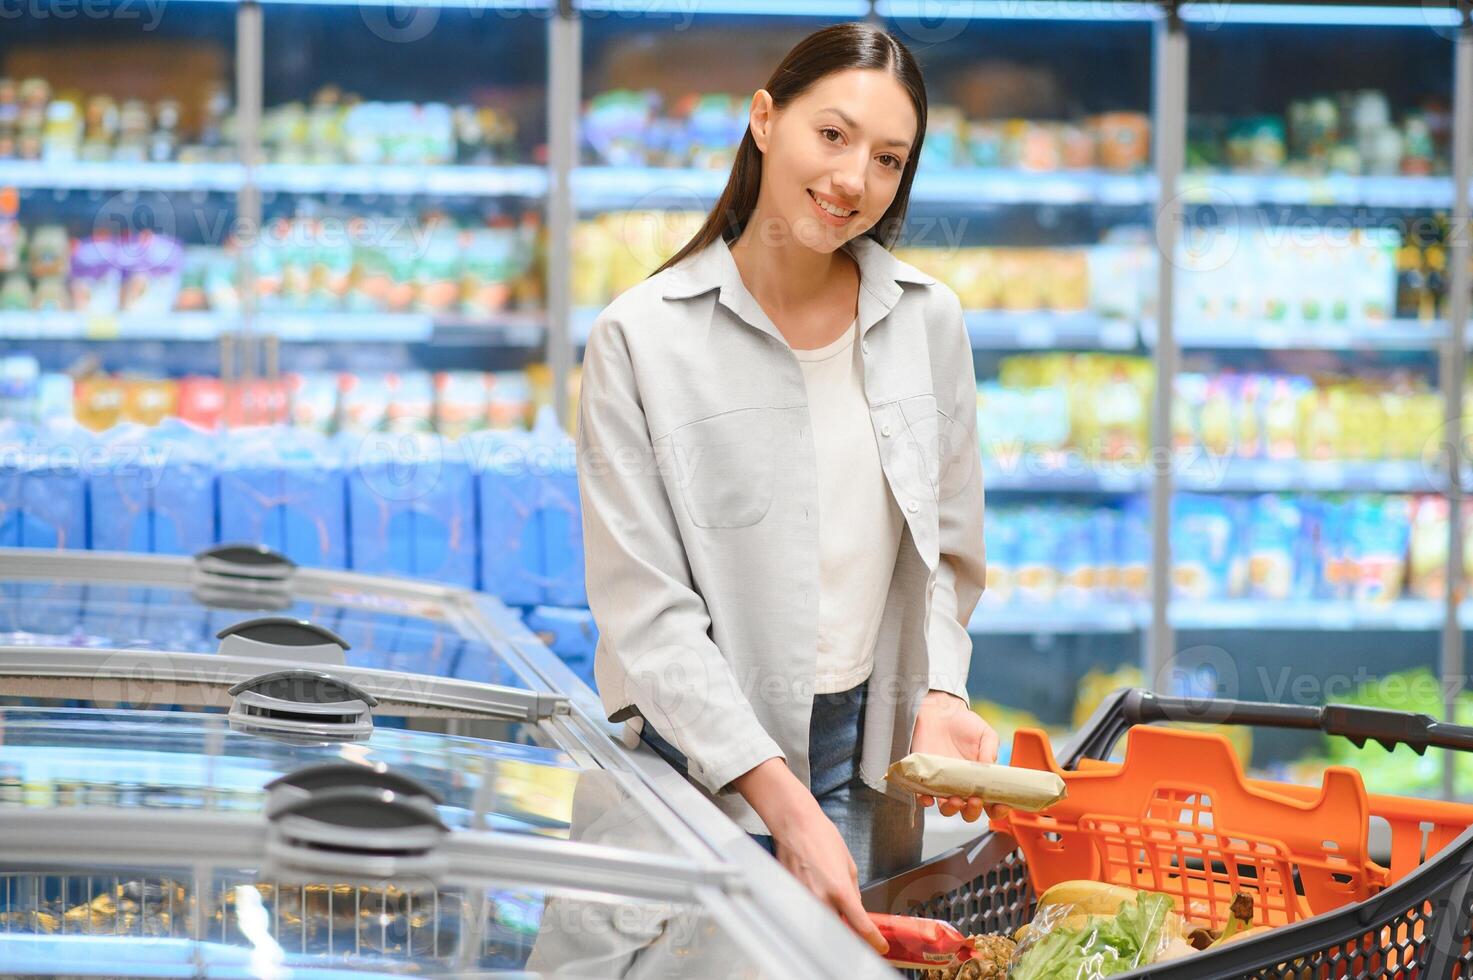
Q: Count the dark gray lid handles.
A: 5